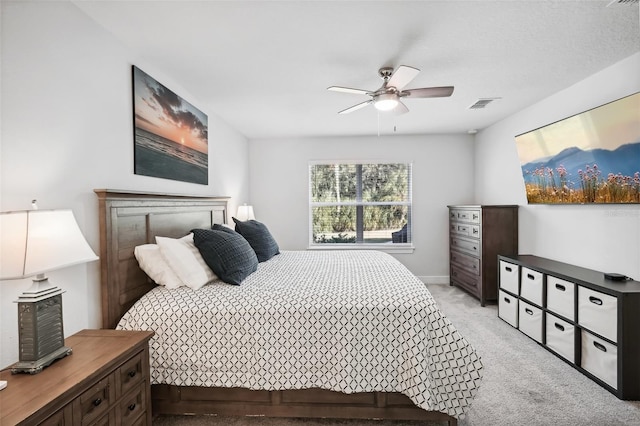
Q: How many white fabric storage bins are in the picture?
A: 8